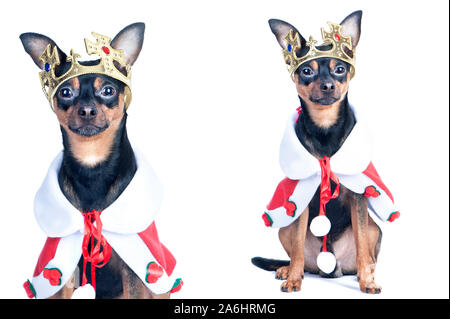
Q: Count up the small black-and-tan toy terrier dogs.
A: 2